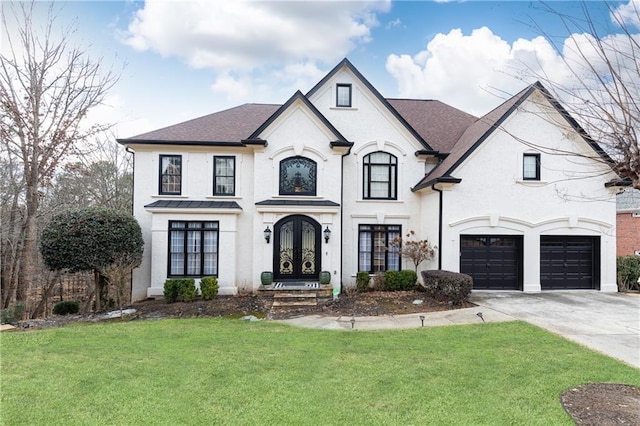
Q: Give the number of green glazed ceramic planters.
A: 2